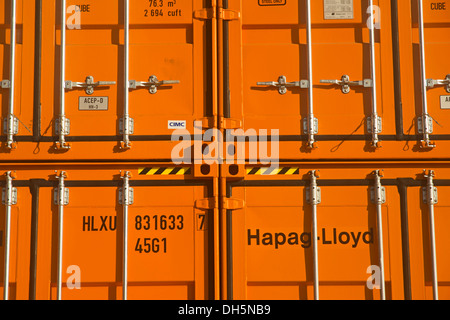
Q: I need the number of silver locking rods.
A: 12